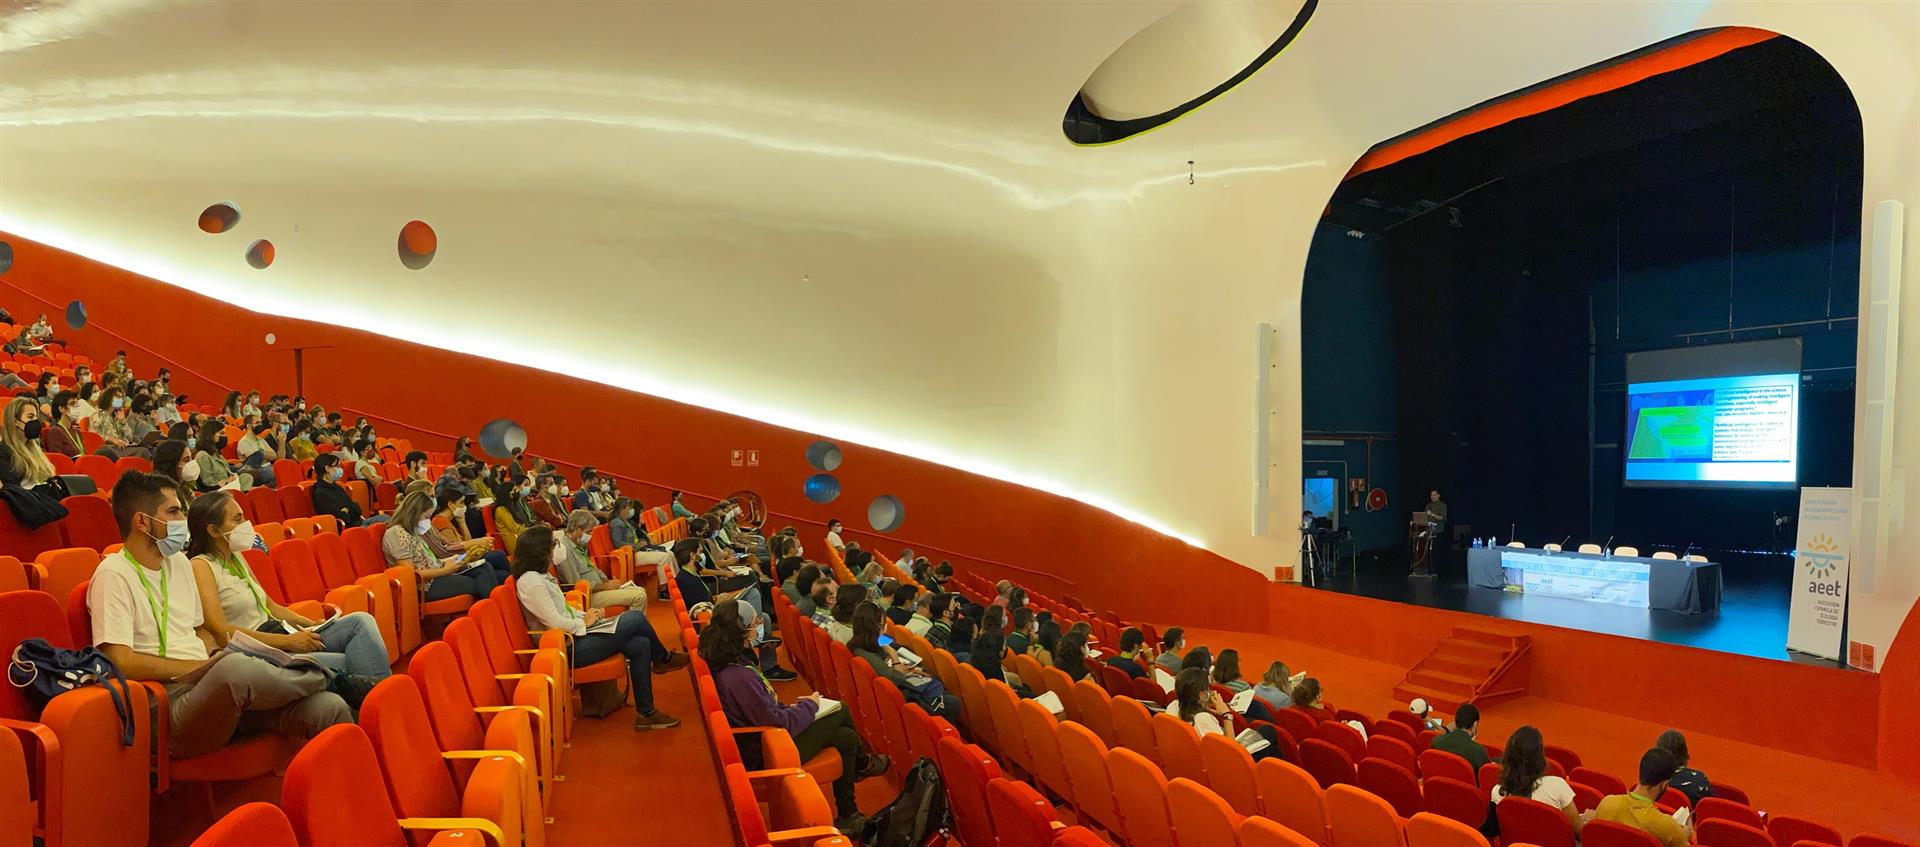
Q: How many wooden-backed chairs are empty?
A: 6